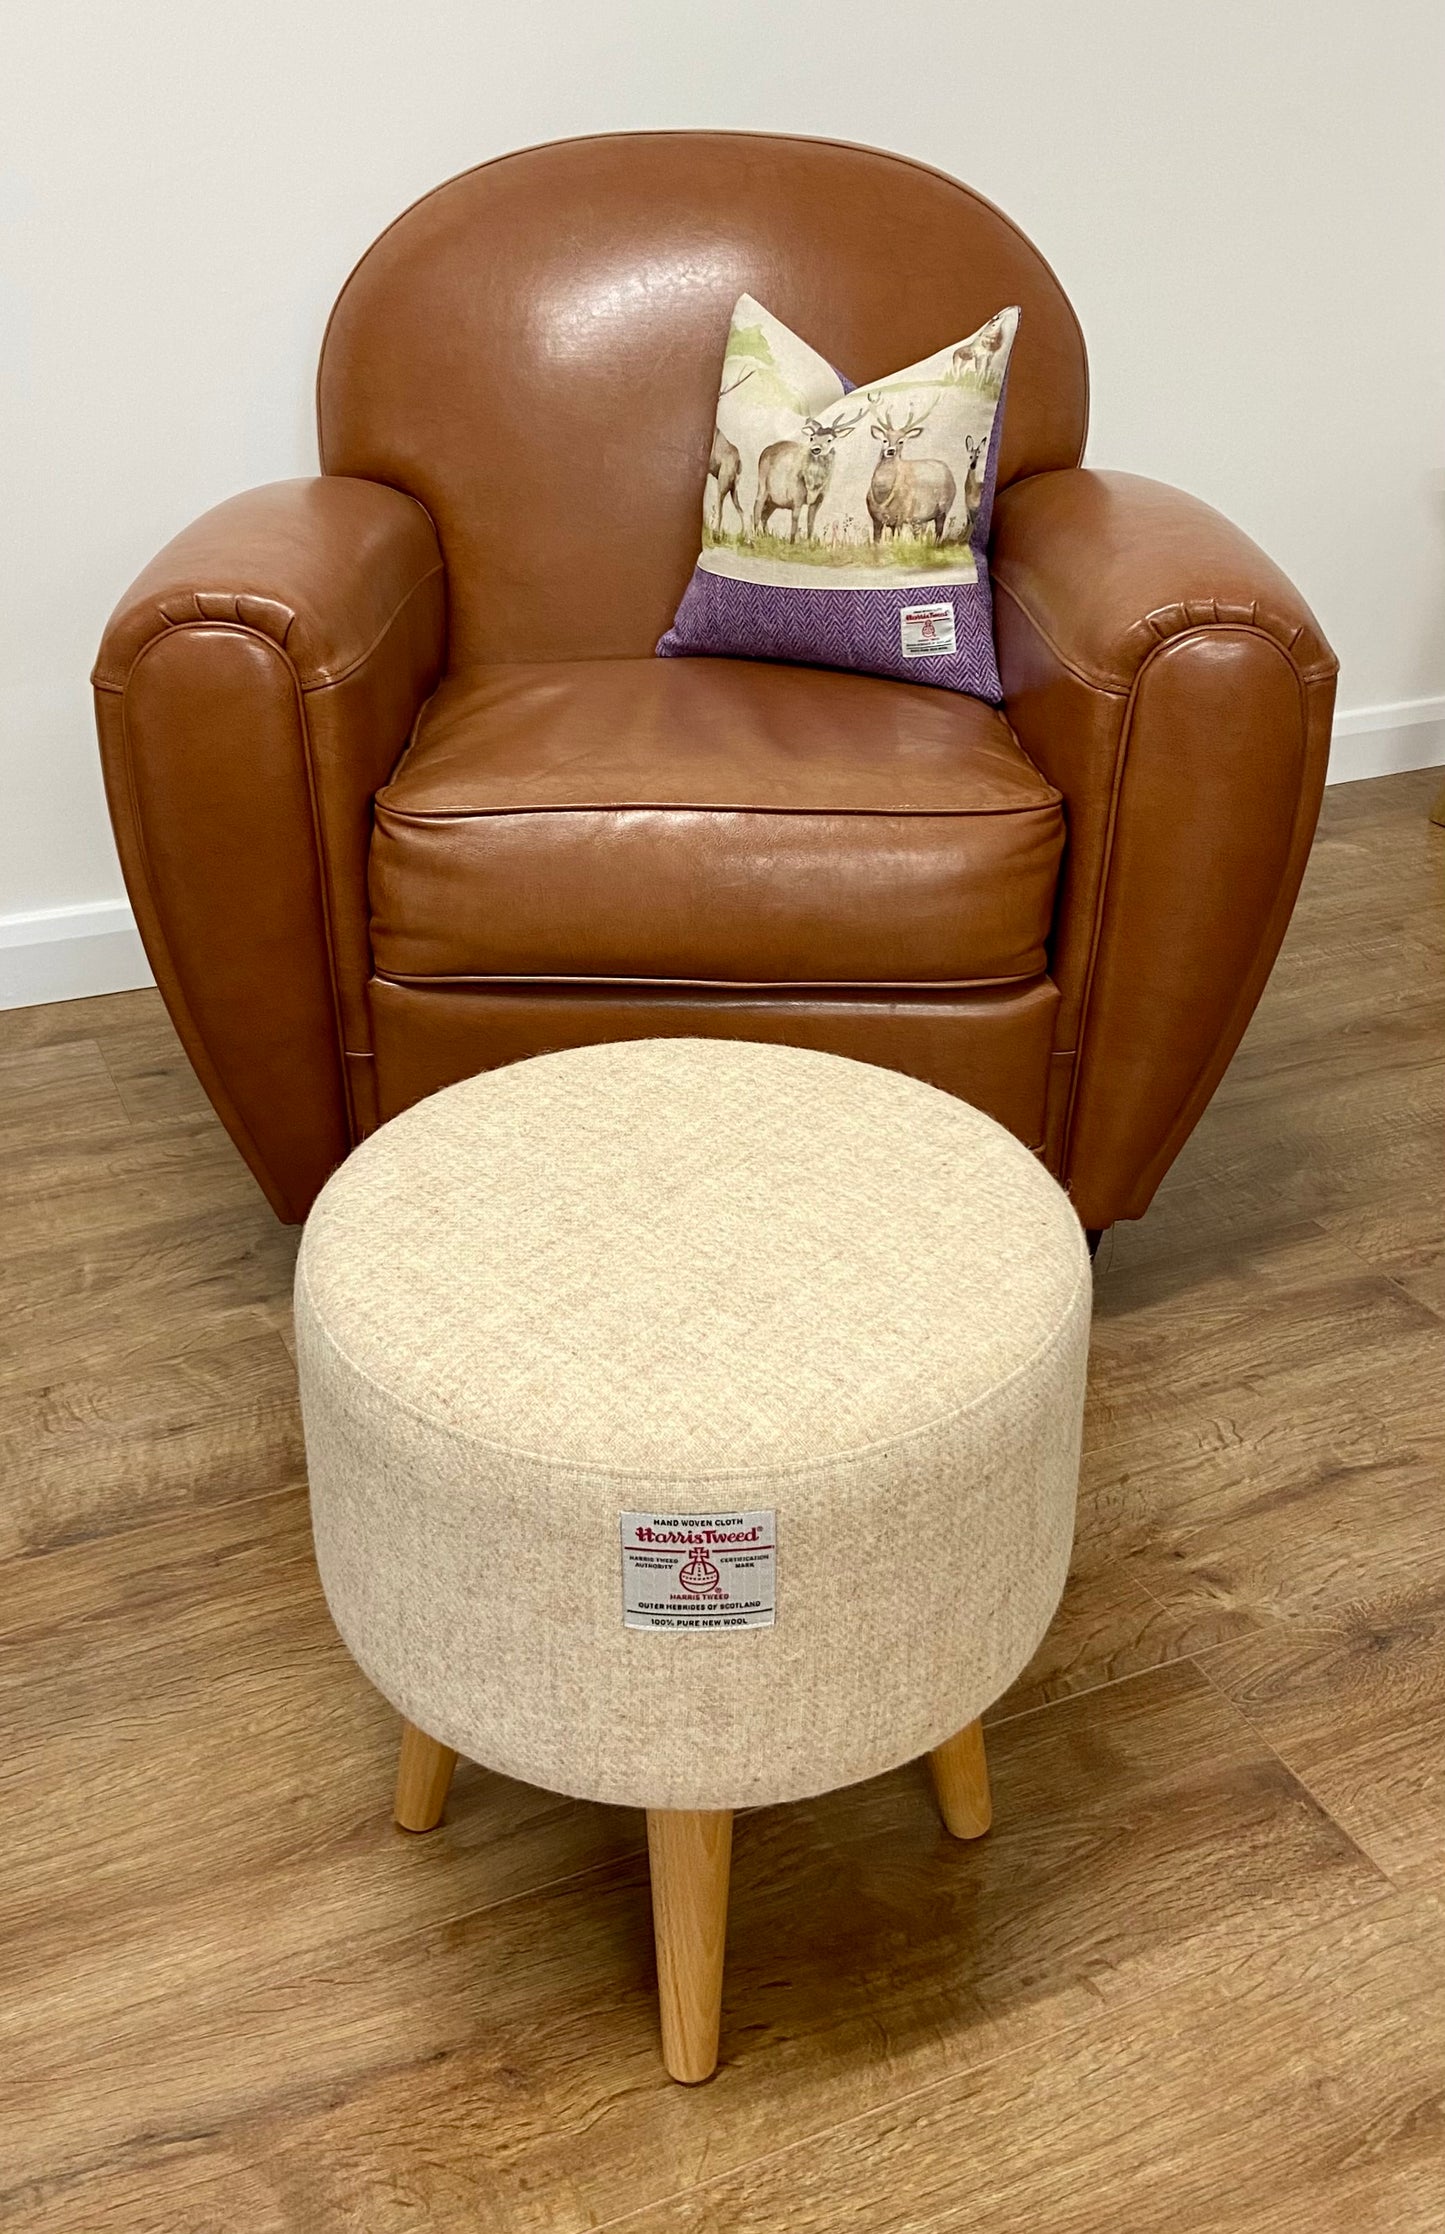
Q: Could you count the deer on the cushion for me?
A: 5